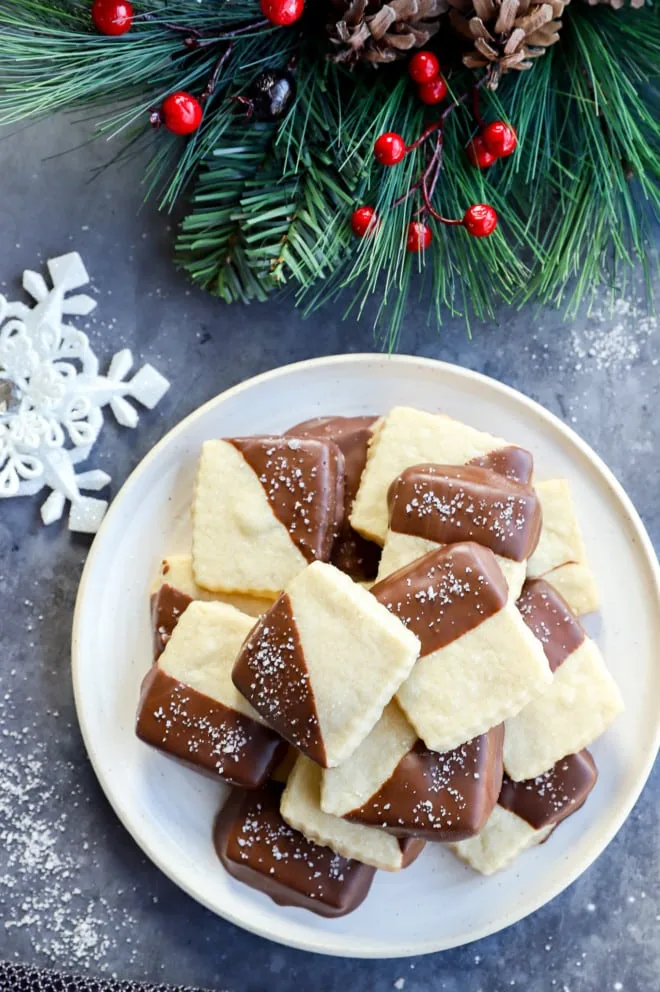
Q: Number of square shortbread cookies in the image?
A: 14